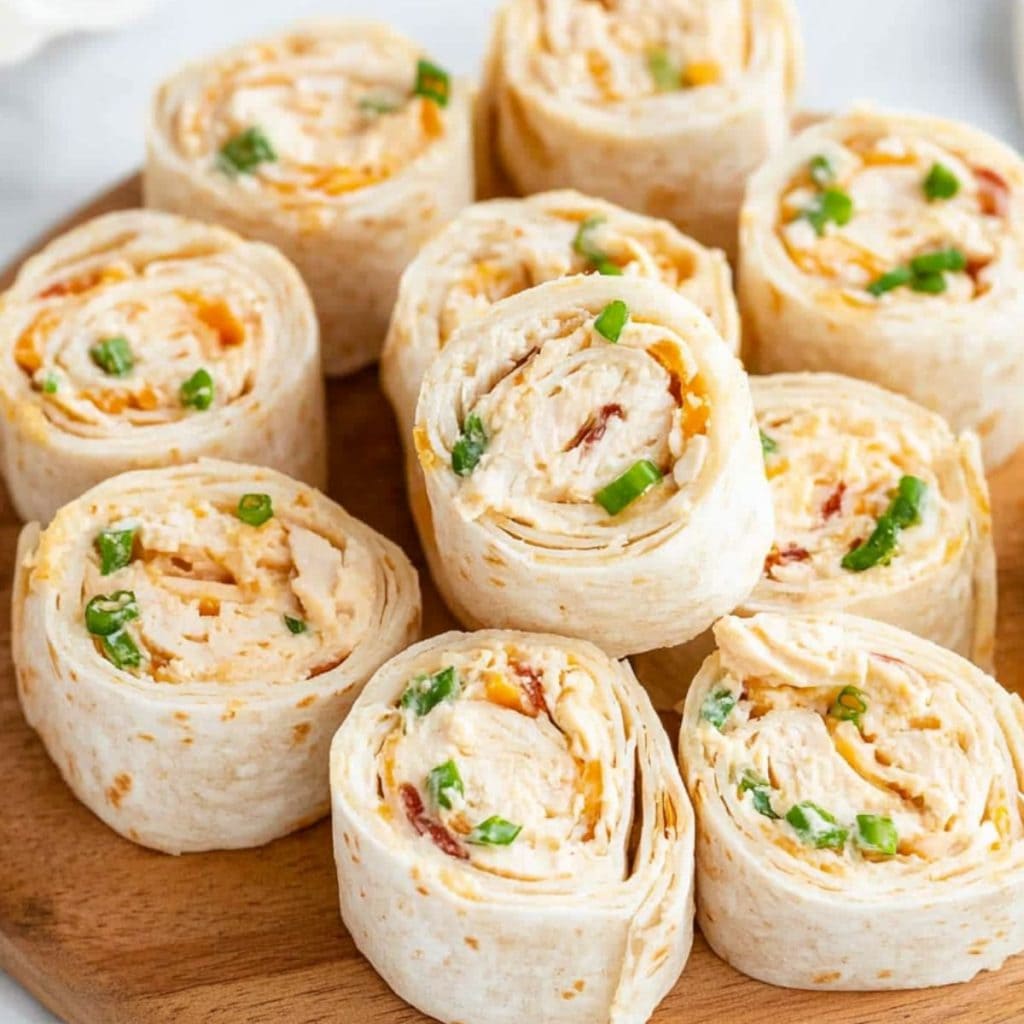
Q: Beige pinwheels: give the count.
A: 10